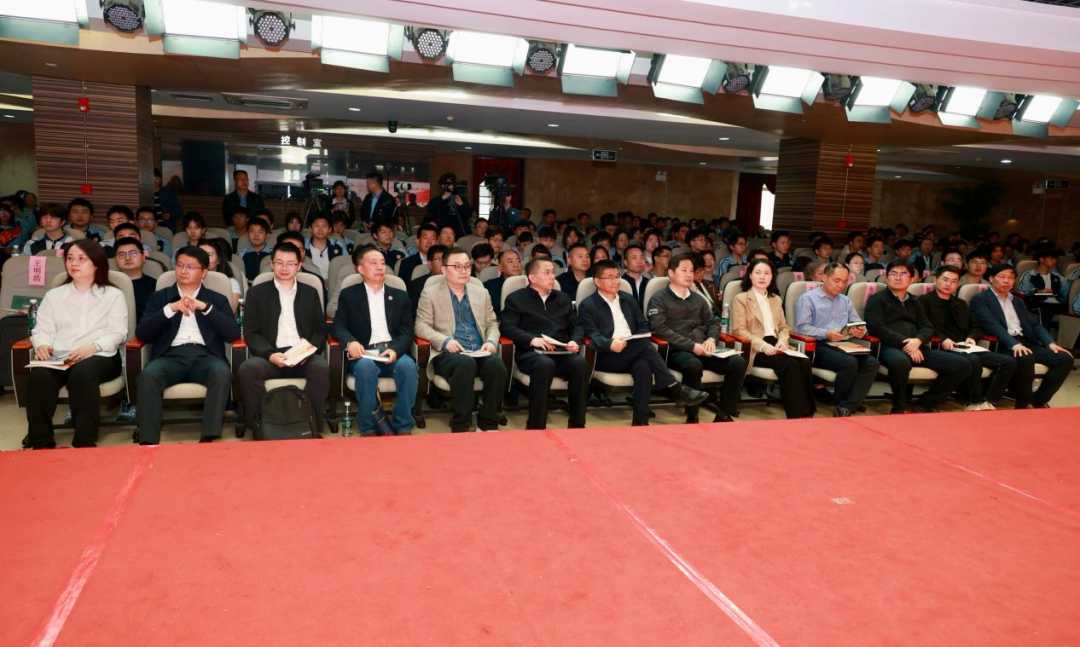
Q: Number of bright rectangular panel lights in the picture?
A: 10